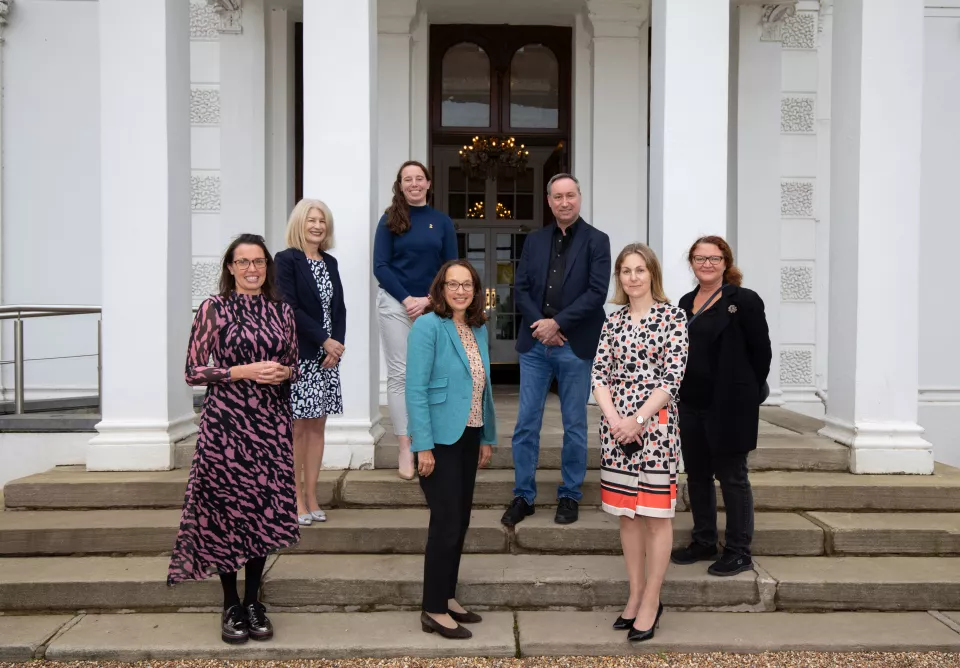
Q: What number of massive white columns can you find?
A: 4